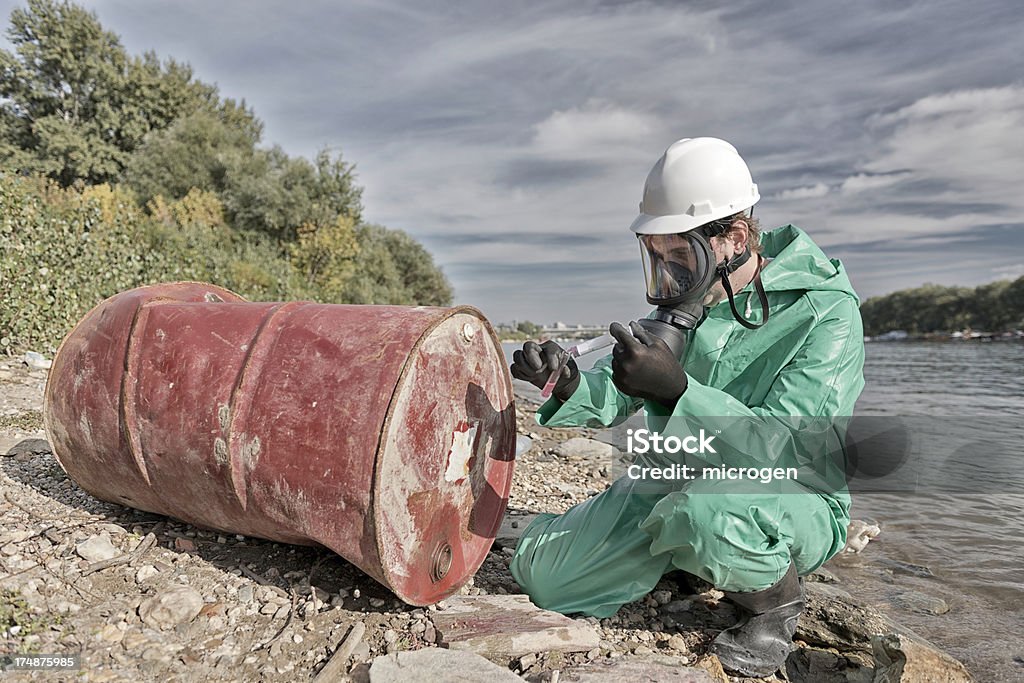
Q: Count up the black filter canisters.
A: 1